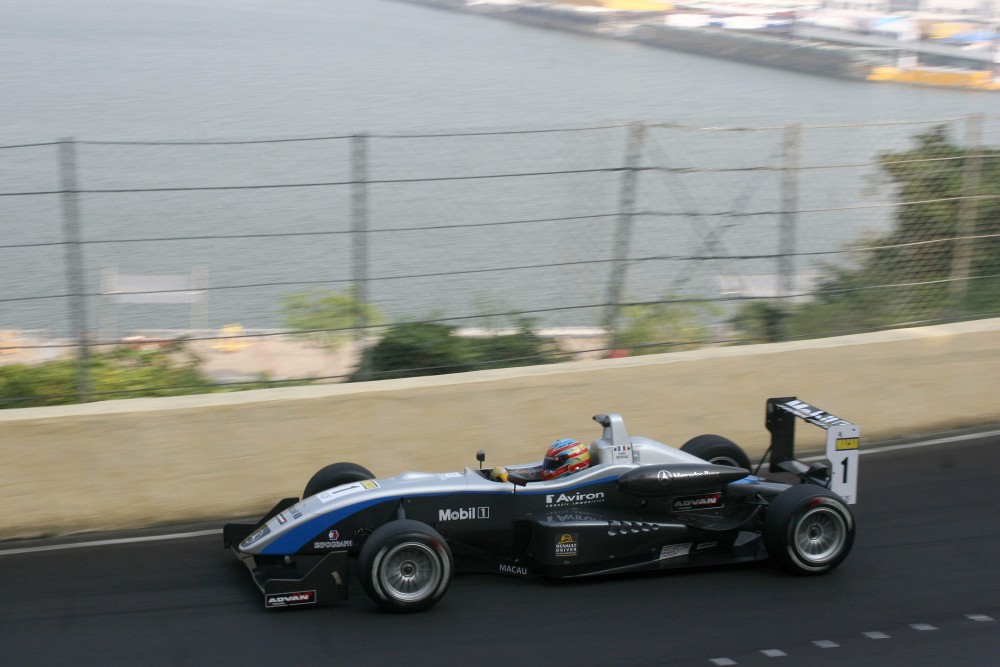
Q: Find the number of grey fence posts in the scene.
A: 5